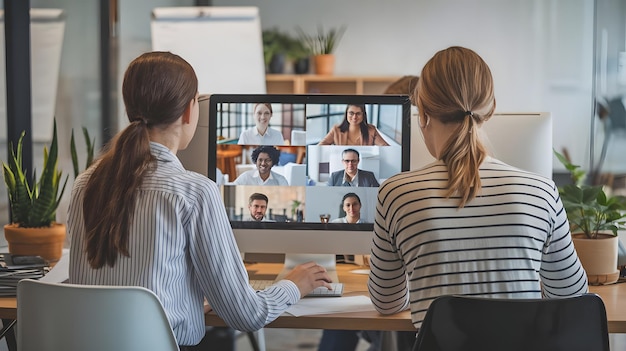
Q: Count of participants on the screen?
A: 6